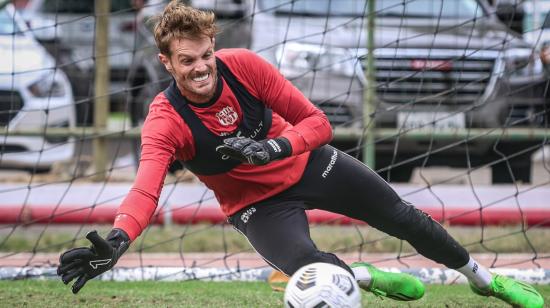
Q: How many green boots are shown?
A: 2